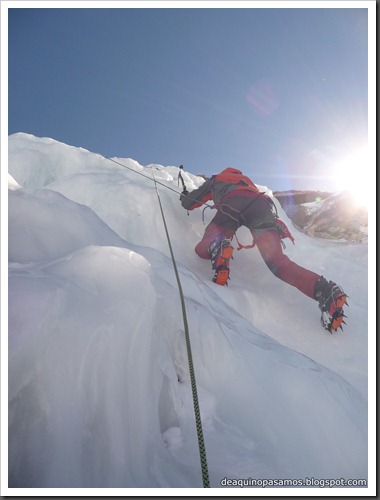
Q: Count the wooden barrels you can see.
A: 0